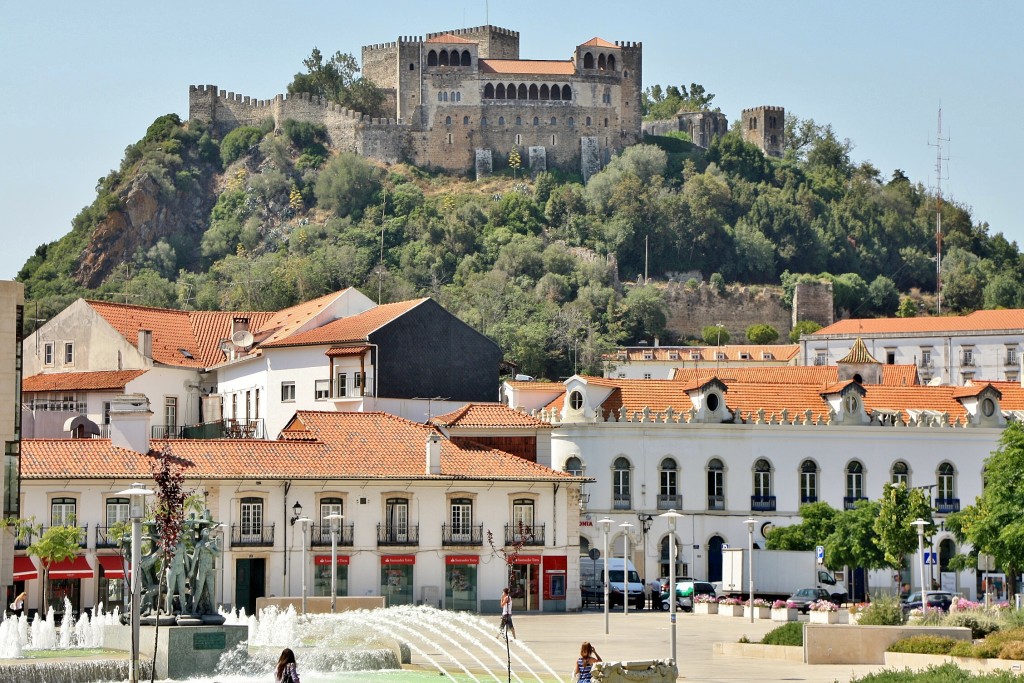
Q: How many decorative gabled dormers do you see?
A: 4